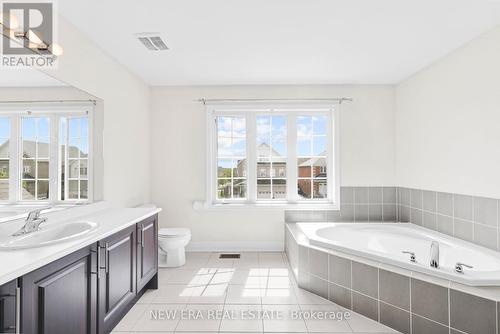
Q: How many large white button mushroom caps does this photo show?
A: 0